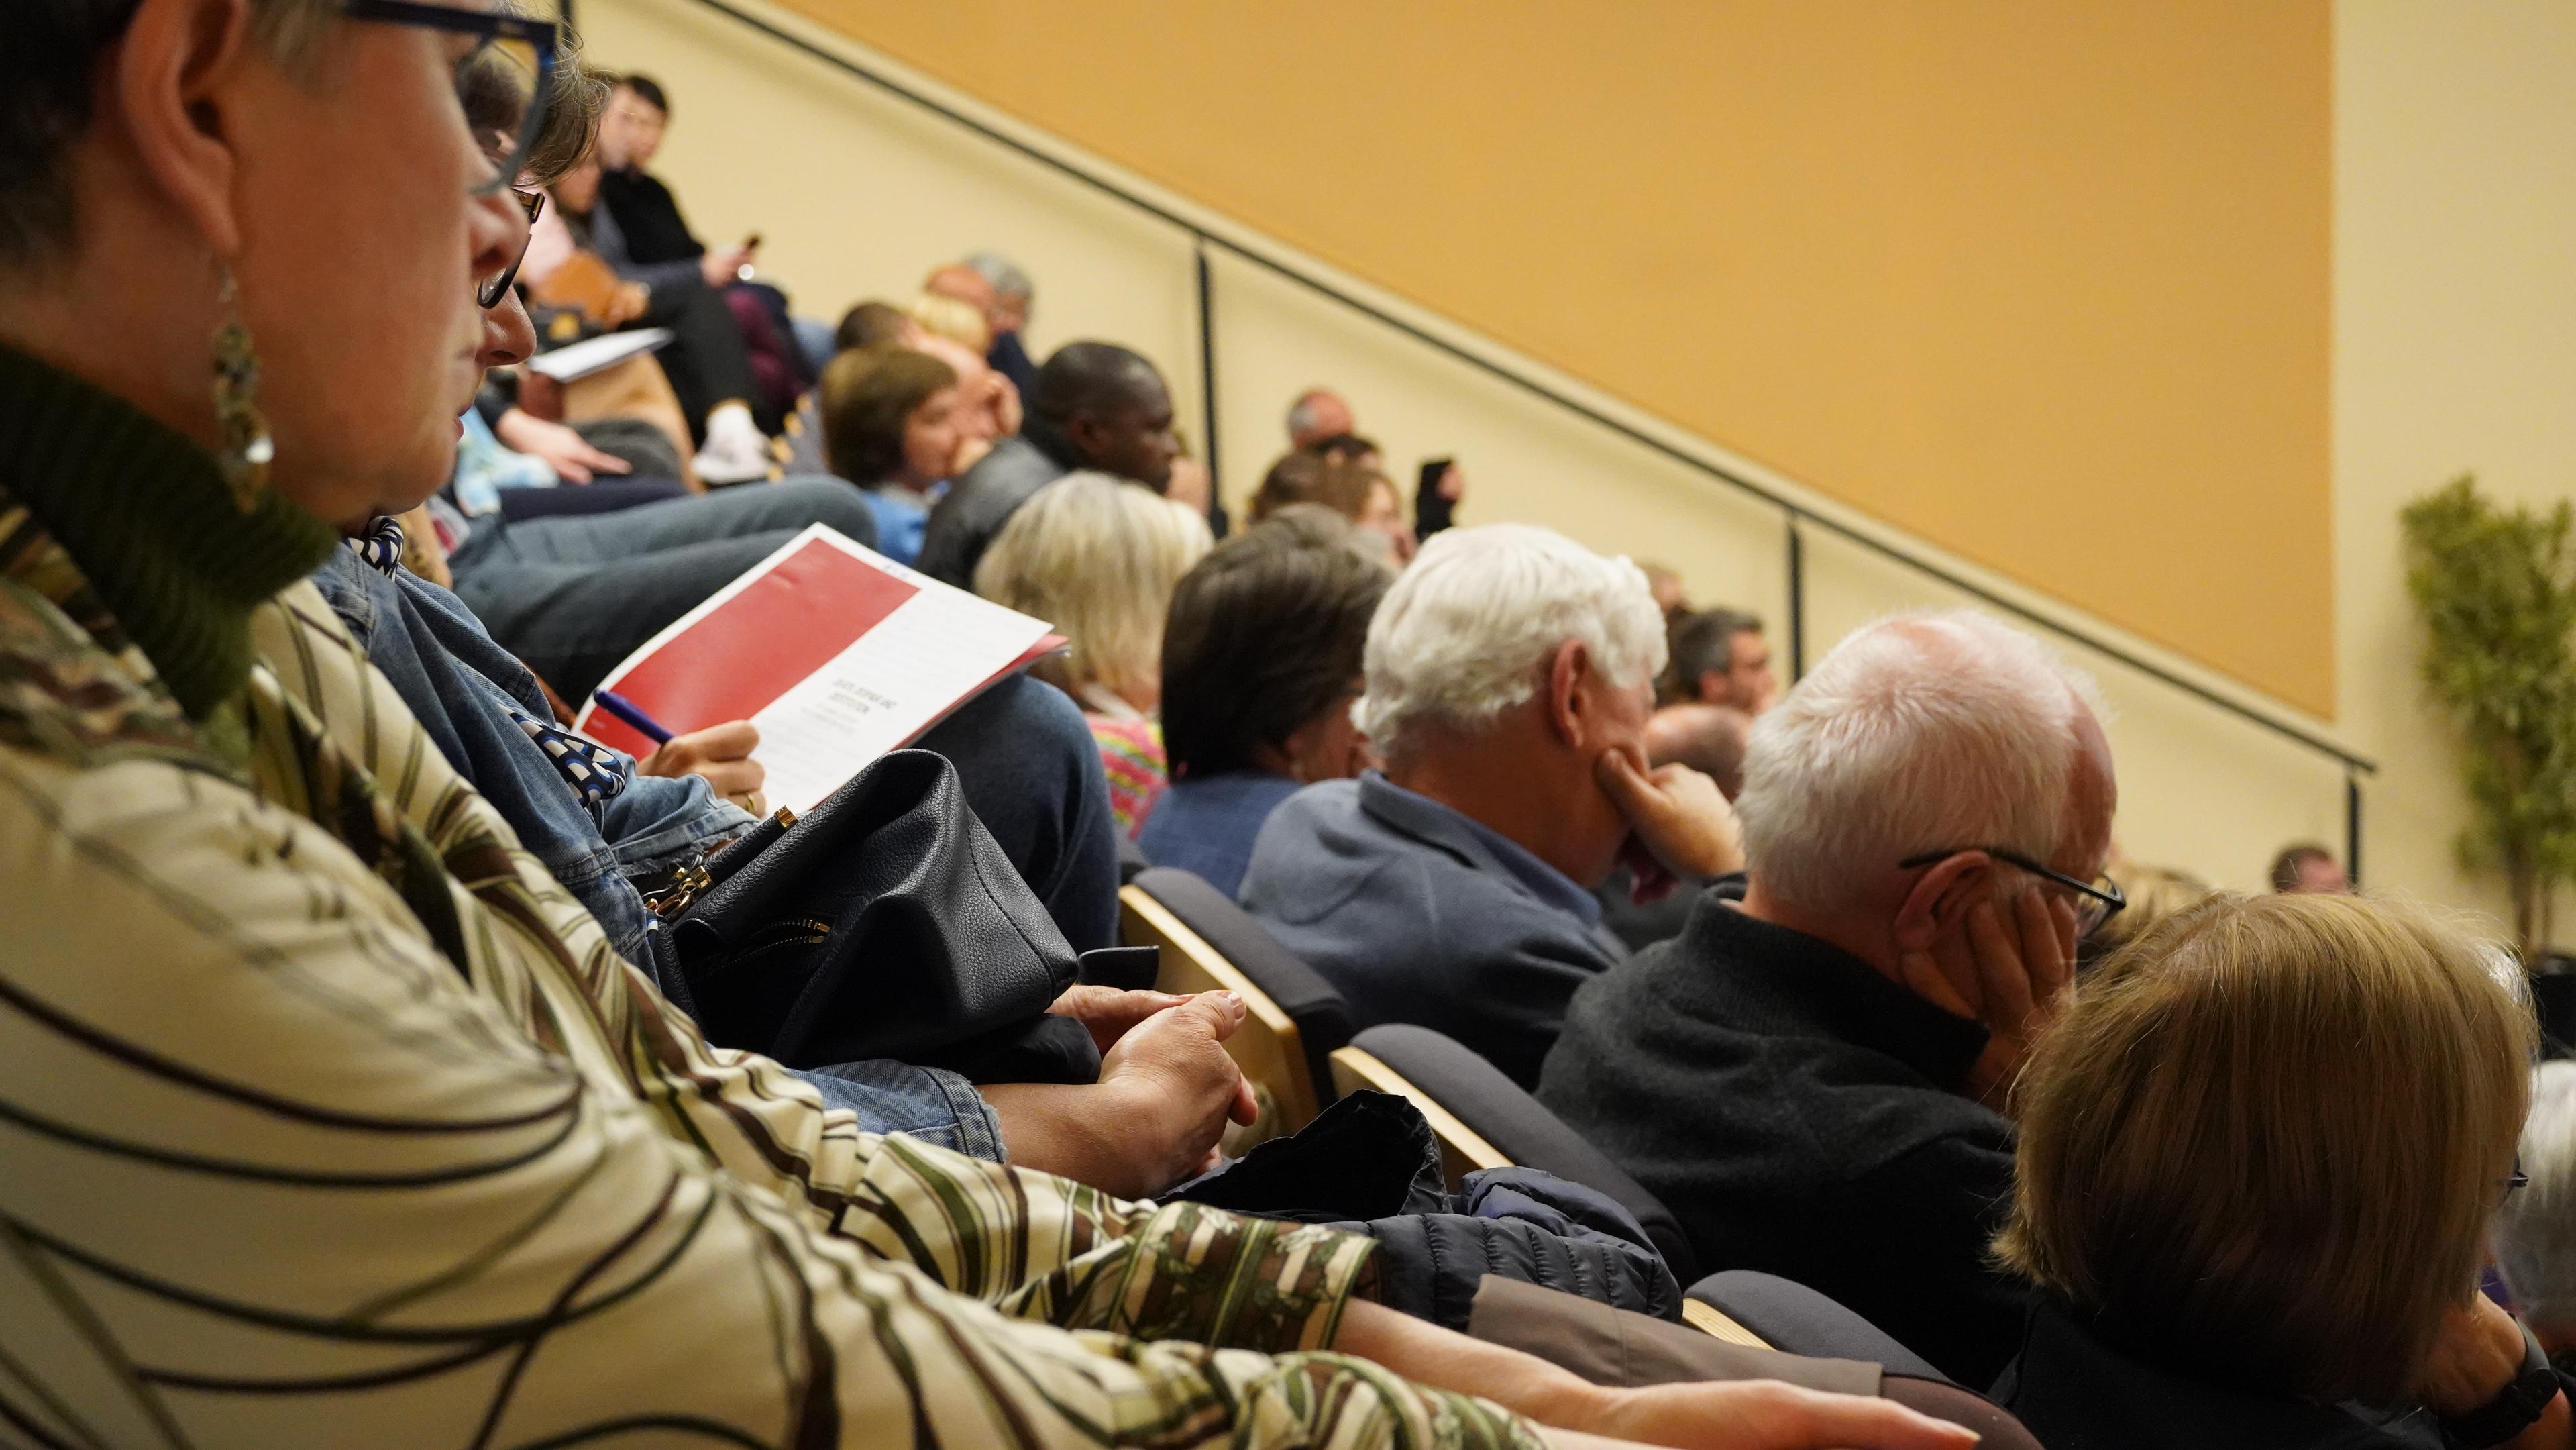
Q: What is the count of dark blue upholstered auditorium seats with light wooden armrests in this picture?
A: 3